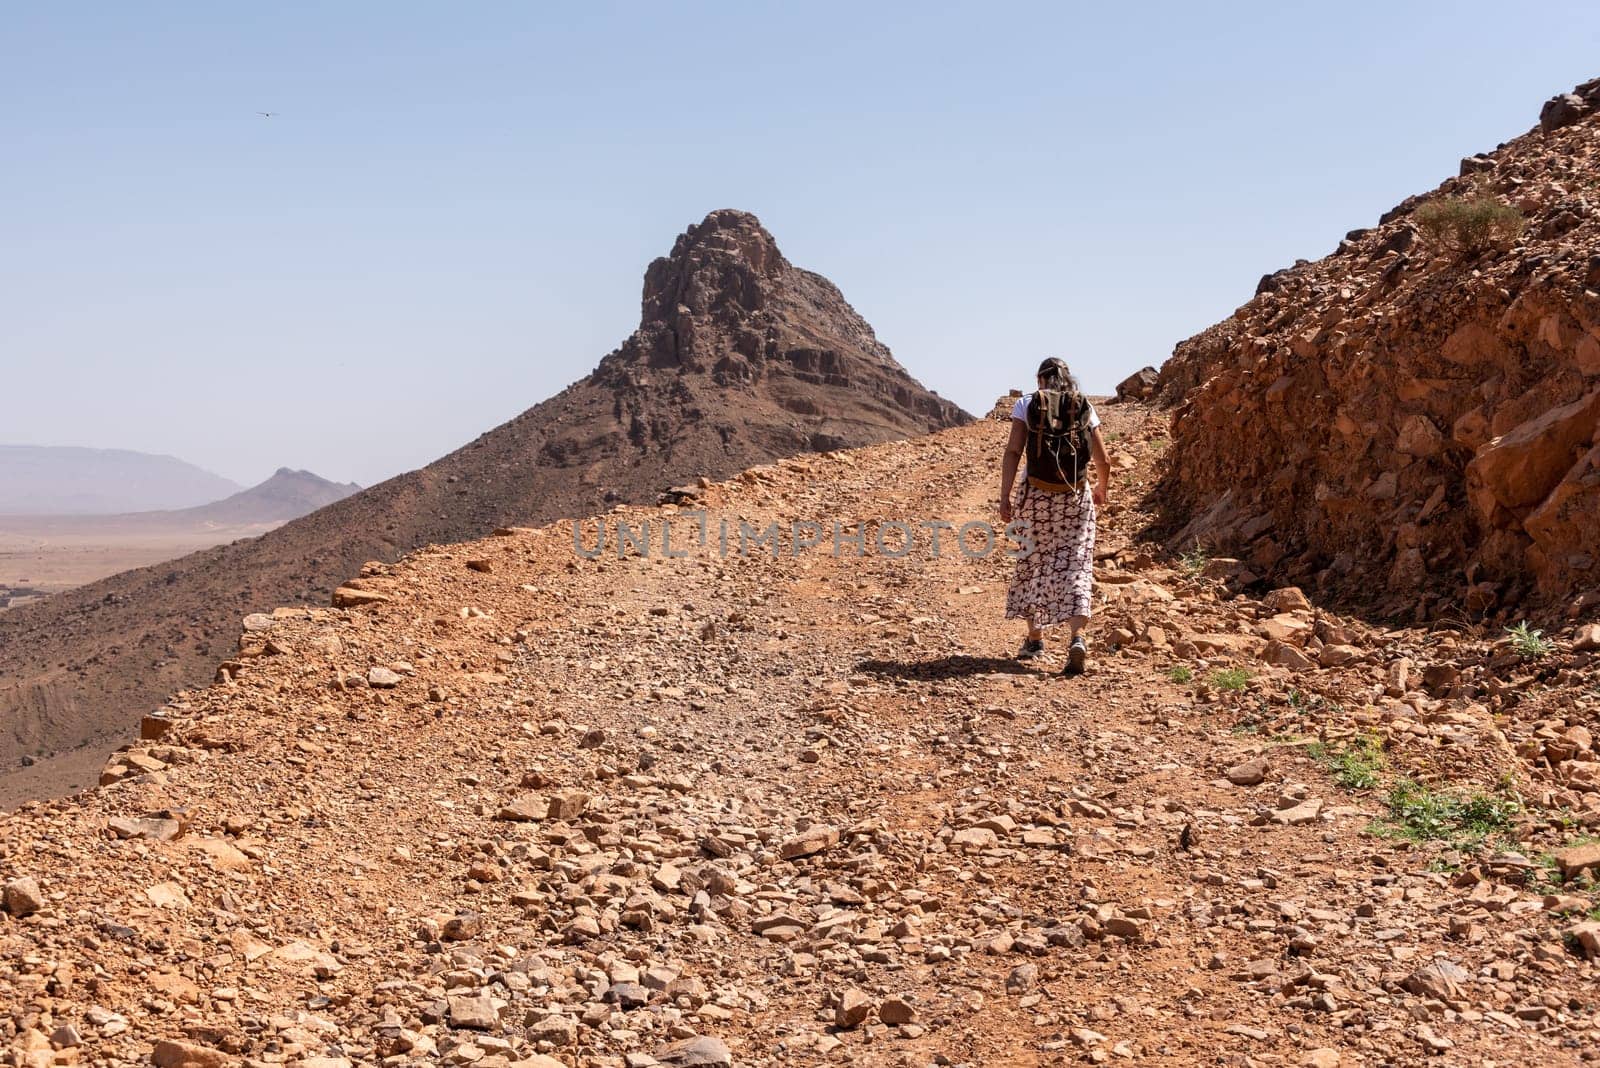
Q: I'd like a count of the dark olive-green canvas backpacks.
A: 1